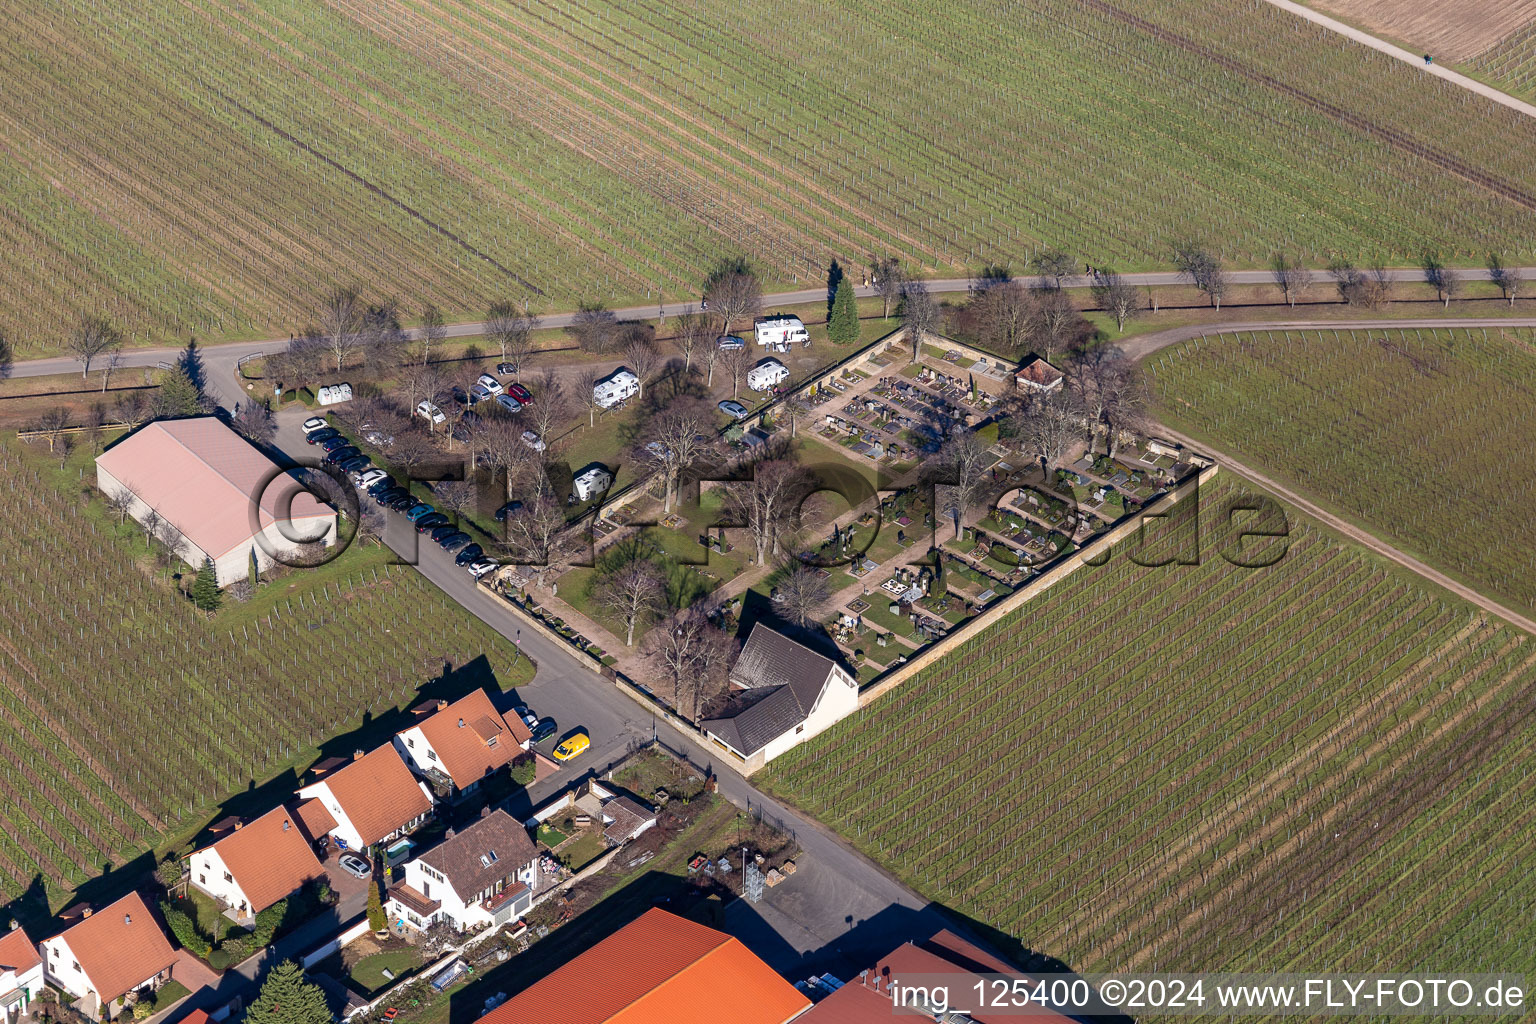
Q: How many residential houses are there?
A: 6